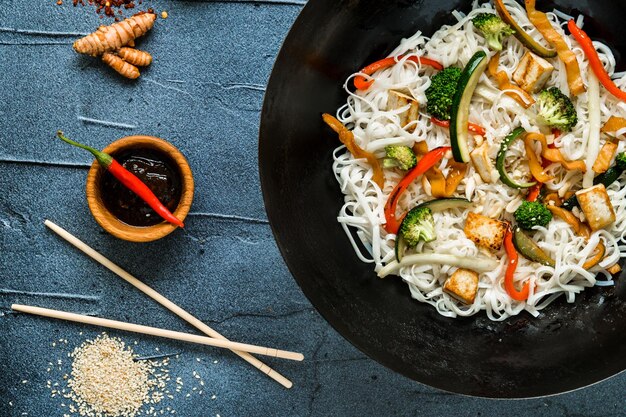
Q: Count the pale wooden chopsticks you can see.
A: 2